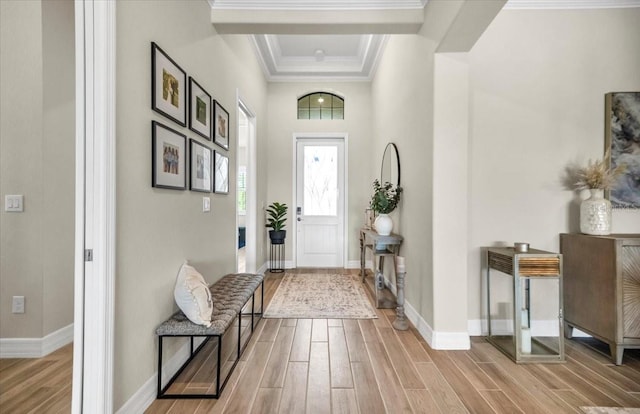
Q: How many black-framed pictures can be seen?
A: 6